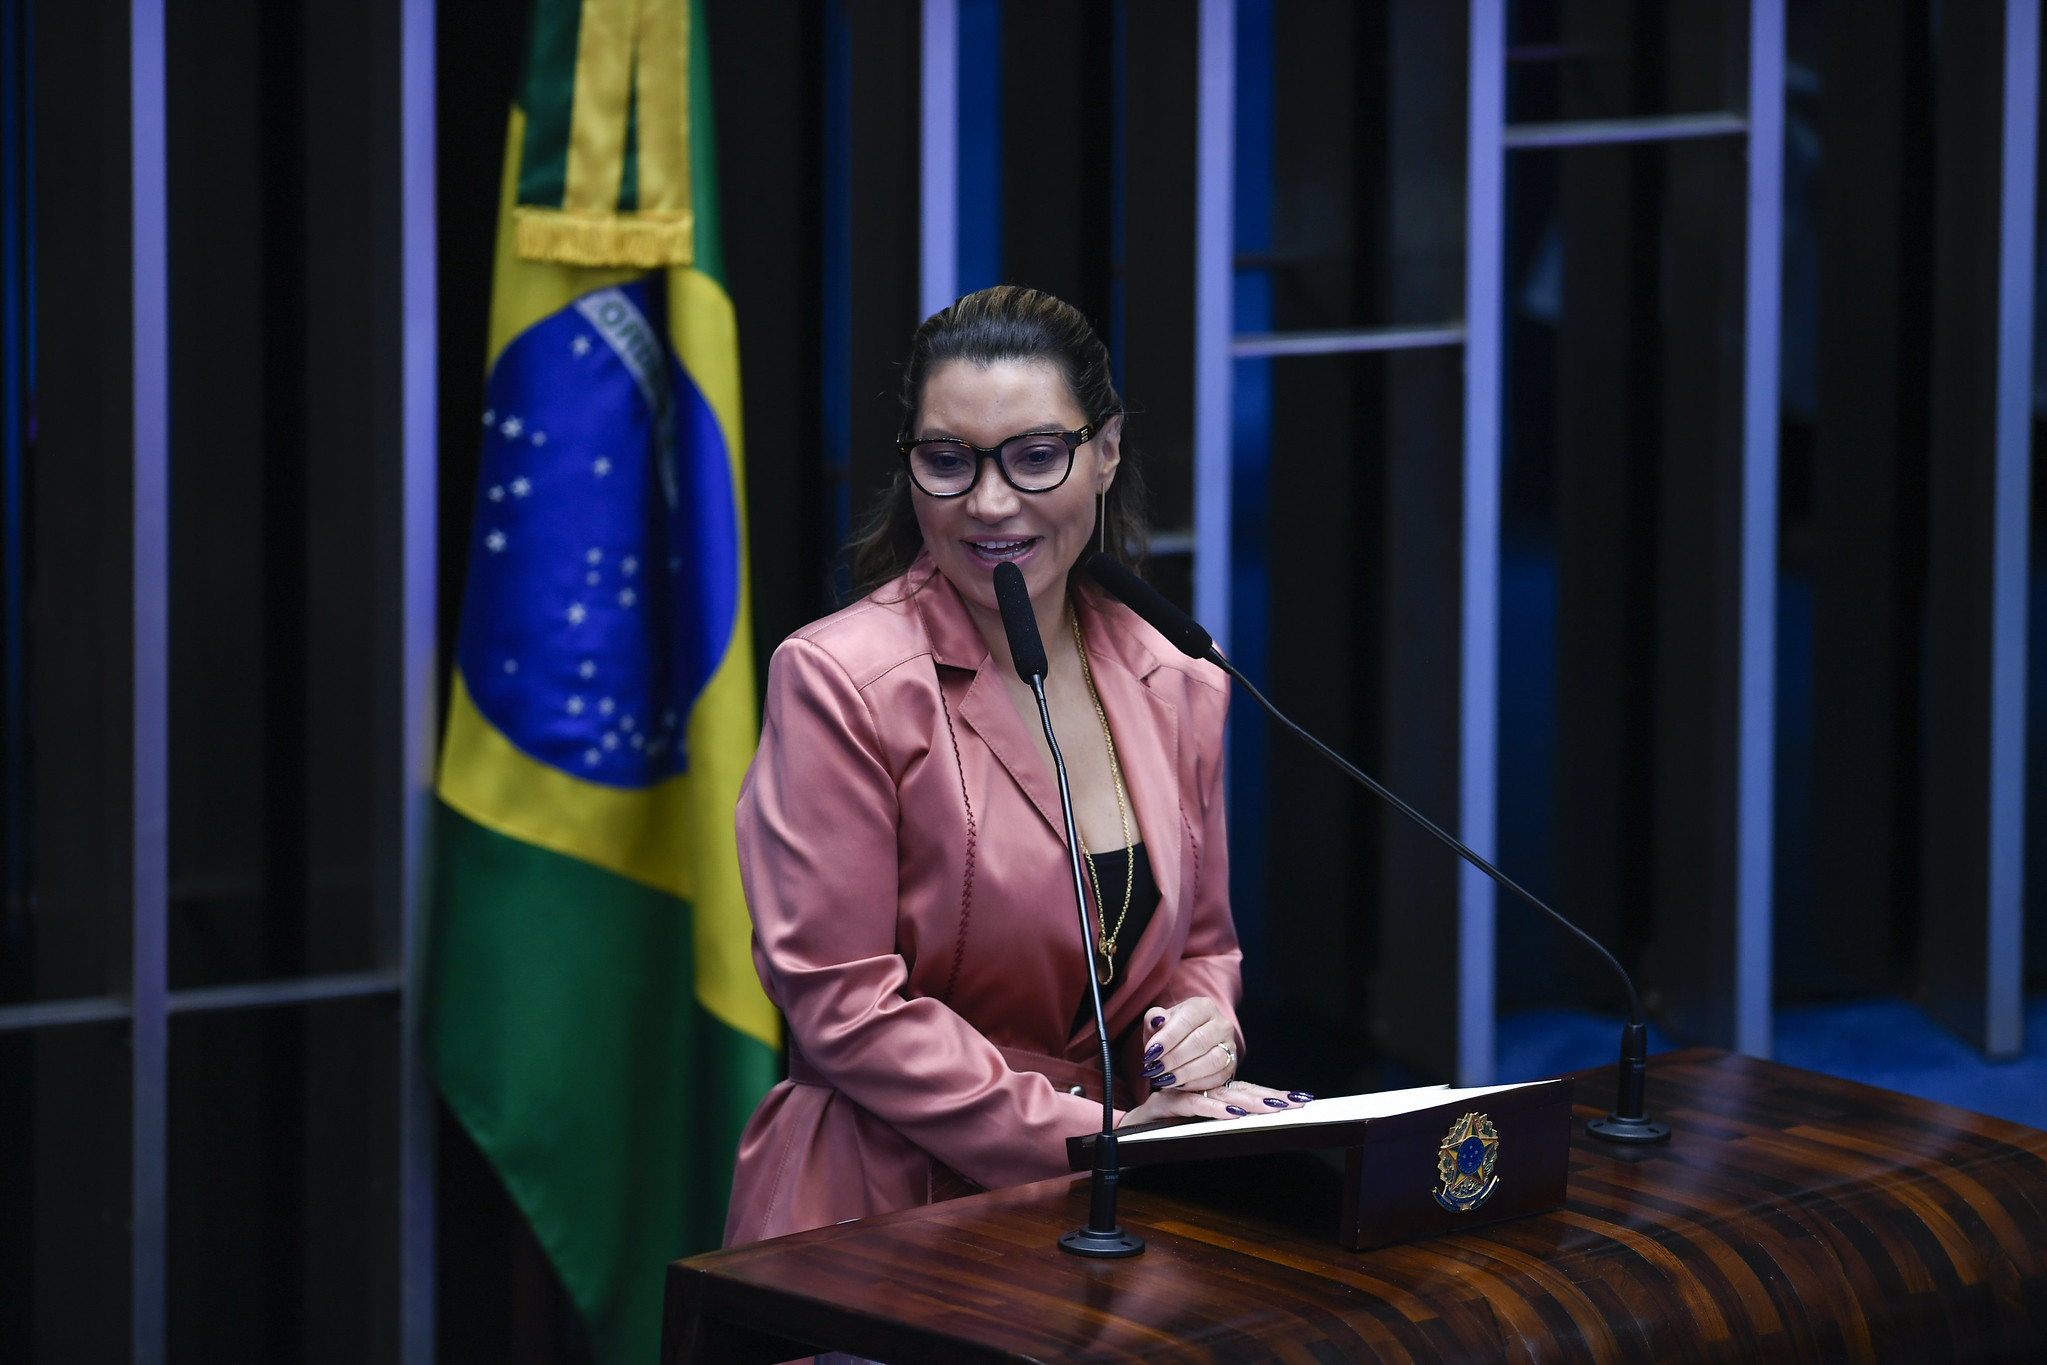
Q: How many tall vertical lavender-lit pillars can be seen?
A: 7